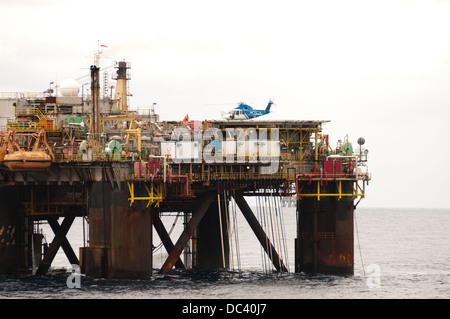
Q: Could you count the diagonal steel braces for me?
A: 5